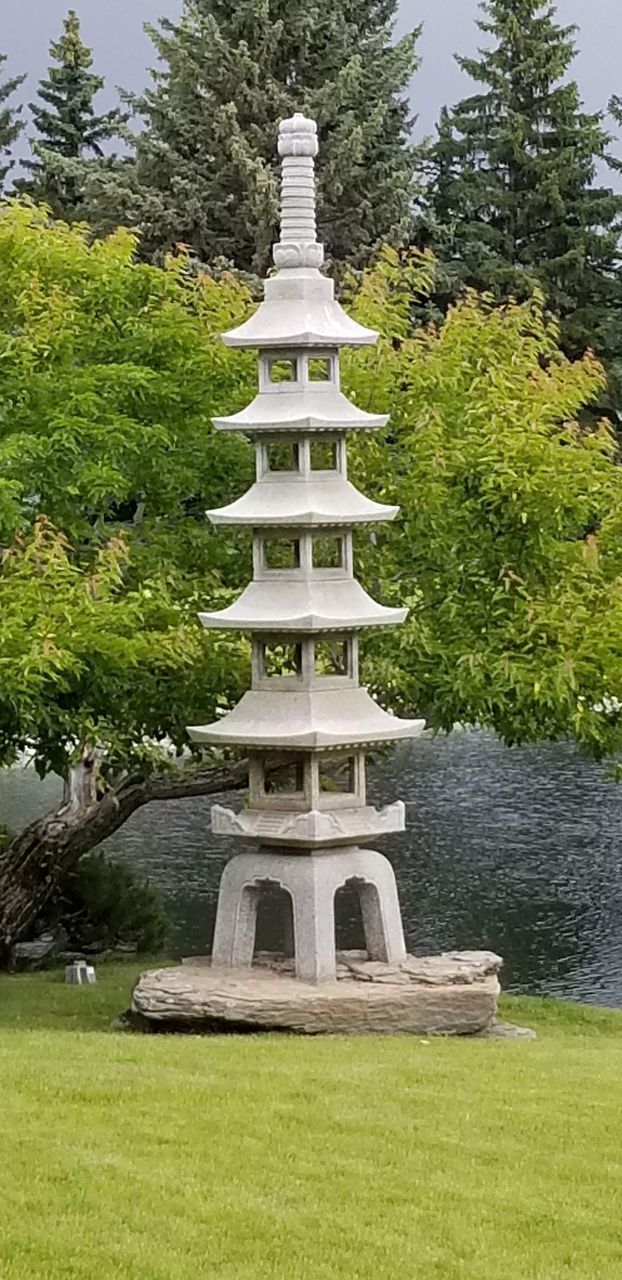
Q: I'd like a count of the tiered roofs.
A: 5